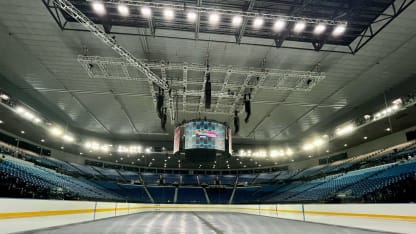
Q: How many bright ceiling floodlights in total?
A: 12